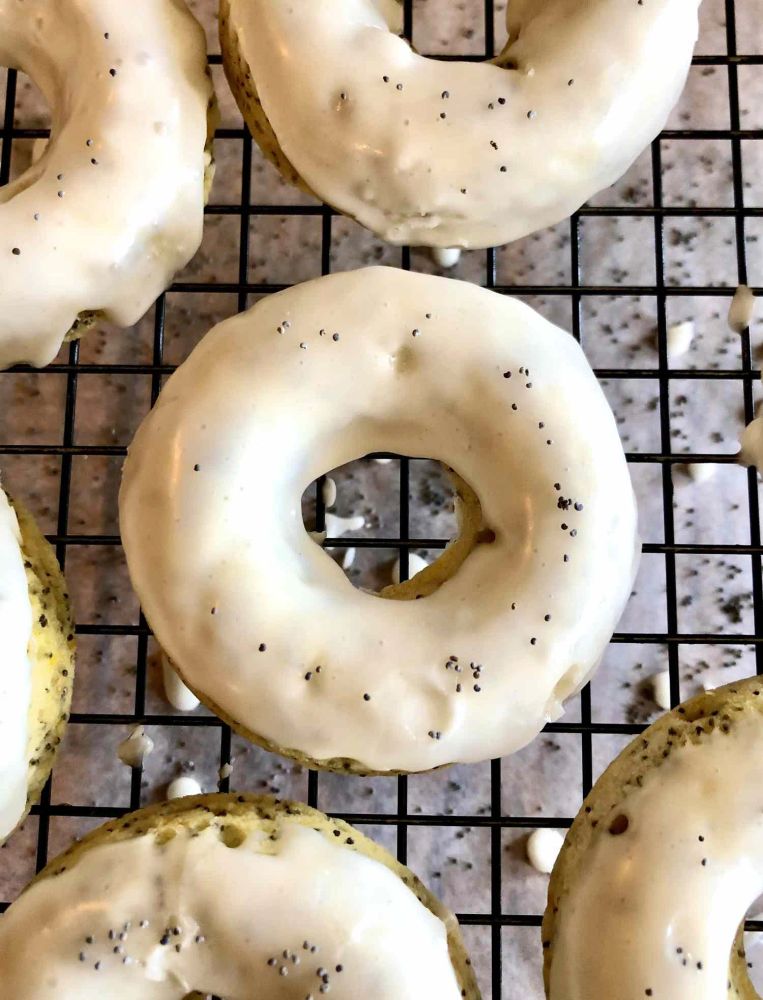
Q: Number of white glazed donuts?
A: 6